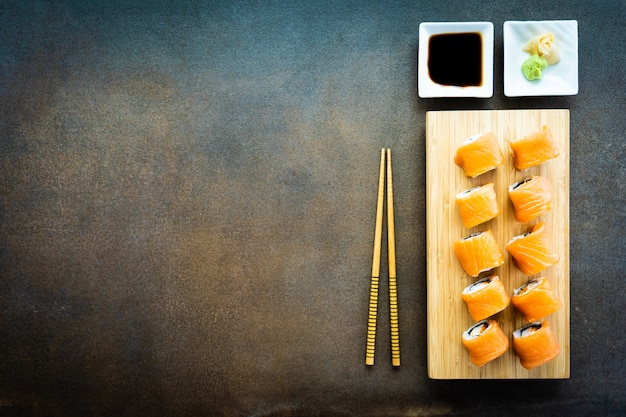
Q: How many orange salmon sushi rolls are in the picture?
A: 10